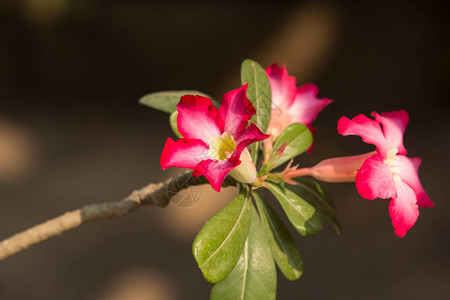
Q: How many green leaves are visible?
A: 9